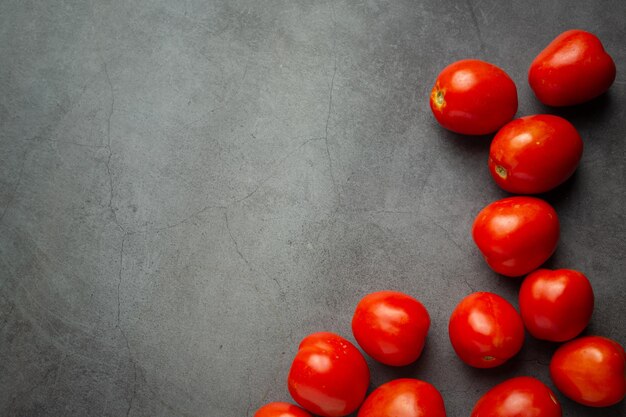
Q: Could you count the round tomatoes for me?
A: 12